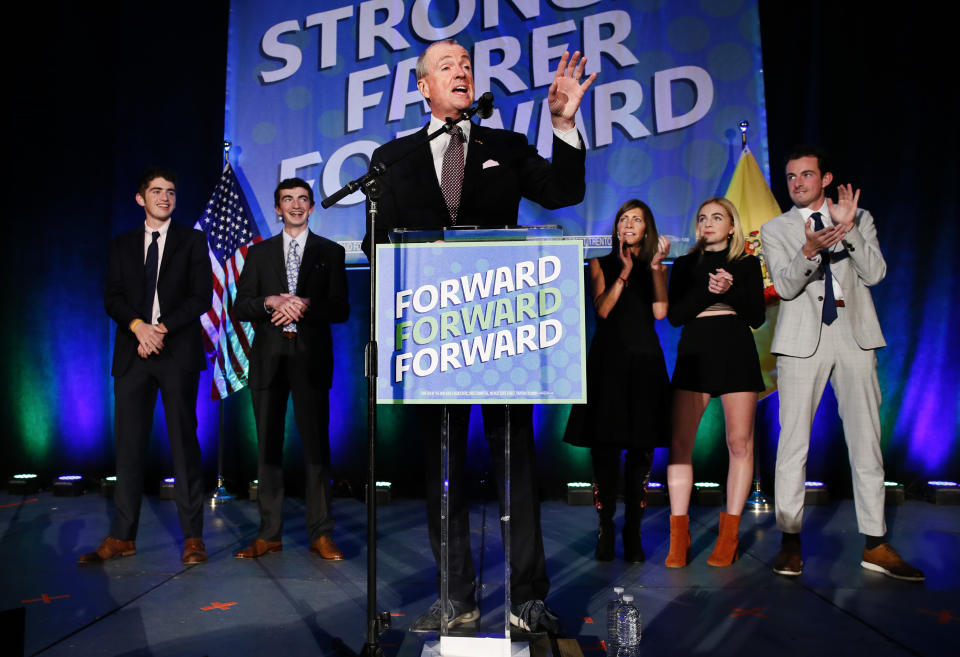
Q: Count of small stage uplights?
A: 12